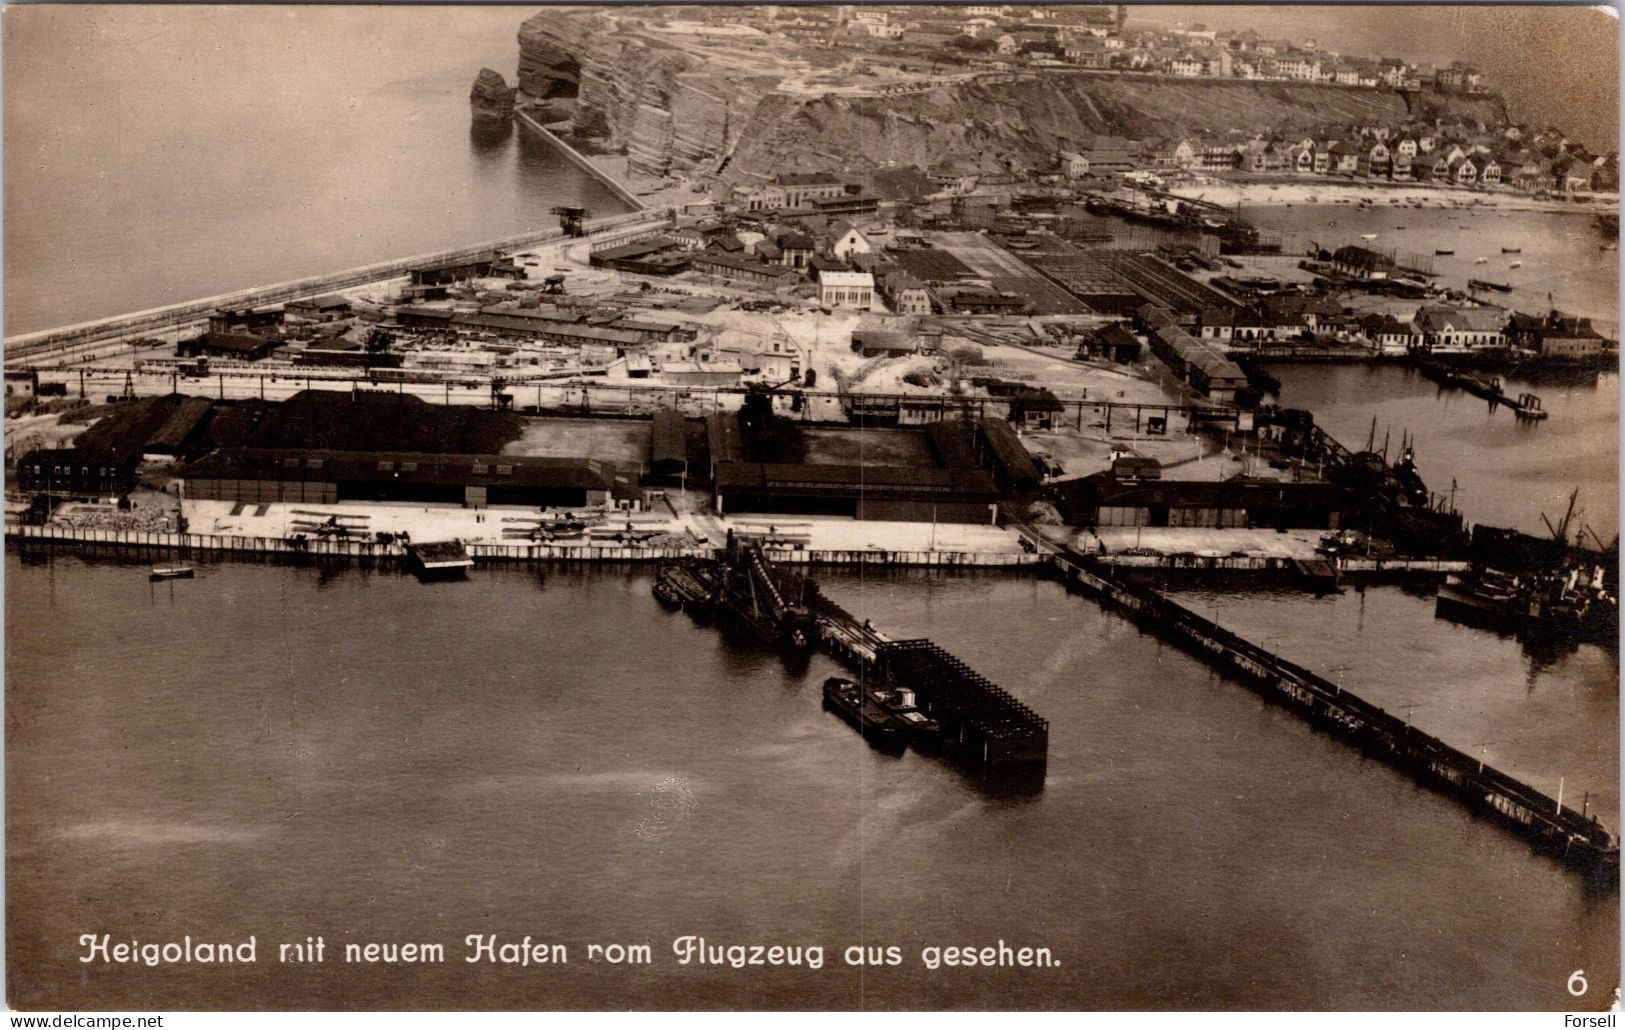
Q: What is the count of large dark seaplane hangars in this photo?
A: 3